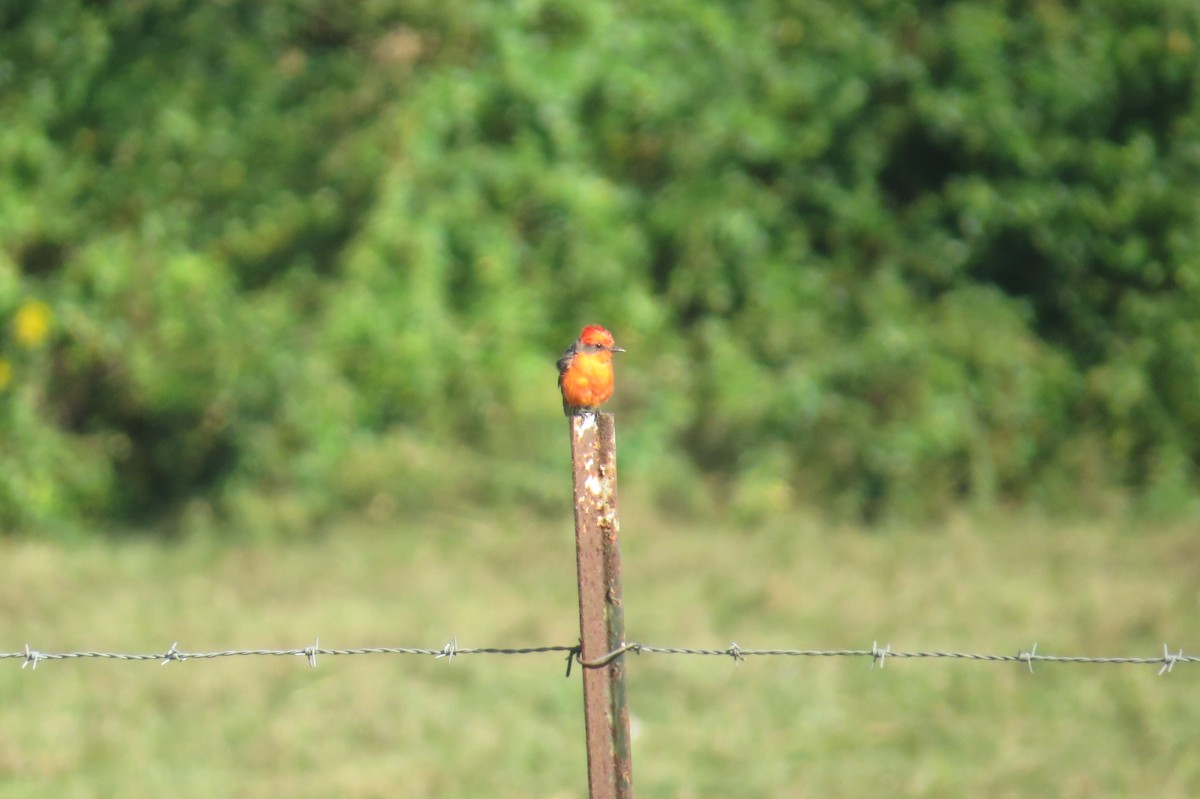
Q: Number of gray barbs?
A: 8